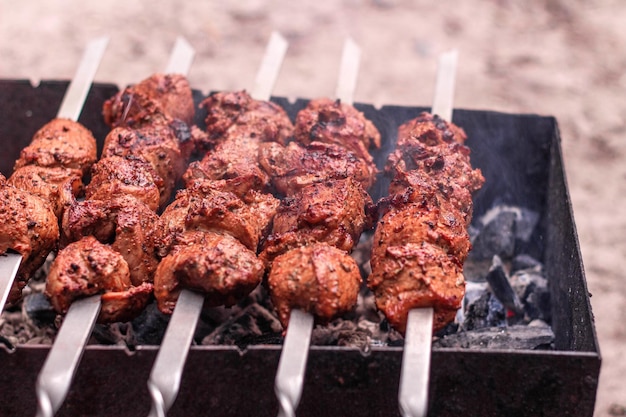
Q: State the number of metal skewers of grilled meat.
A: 5